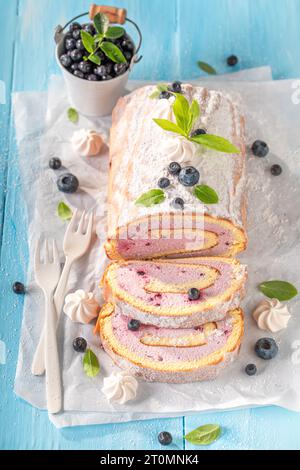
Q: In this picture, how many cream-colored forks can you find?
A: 2